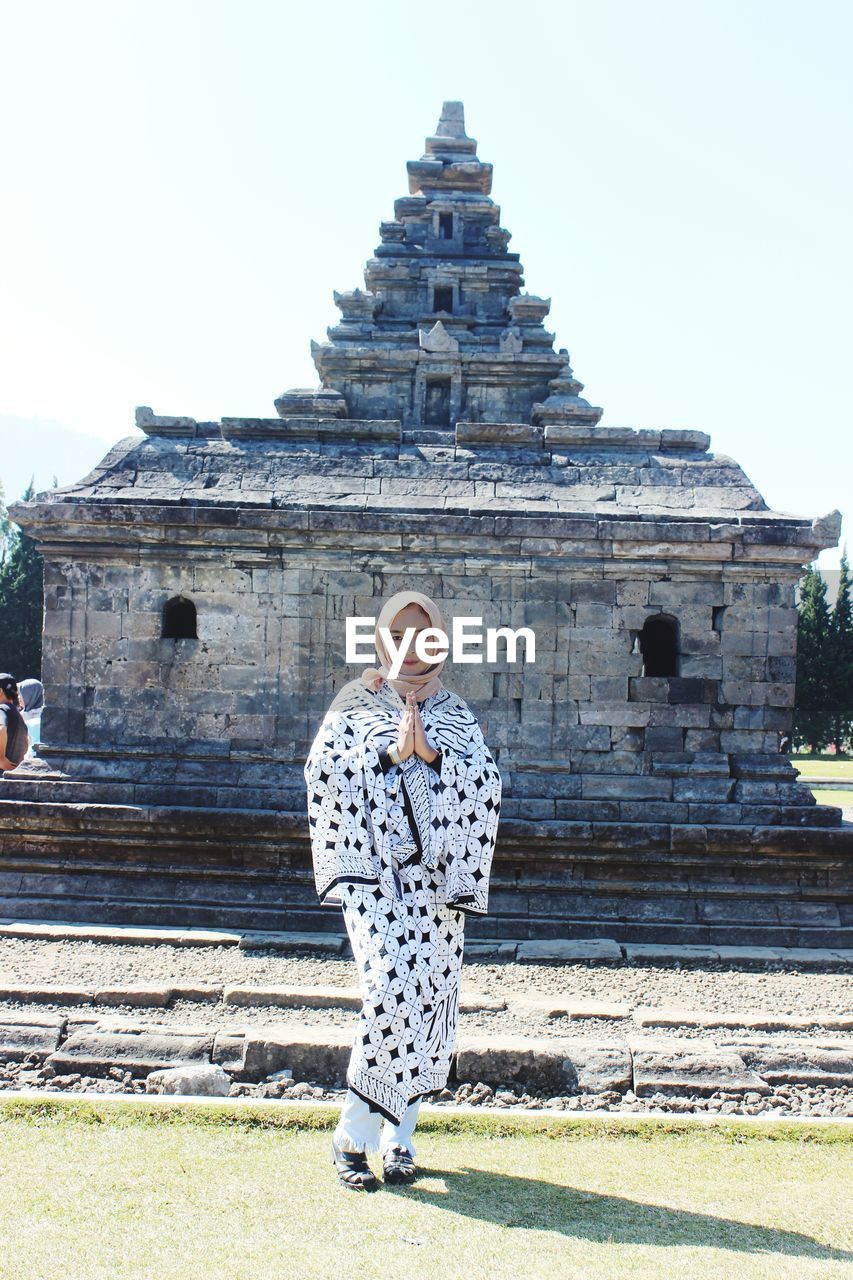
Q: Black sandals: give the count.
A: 2